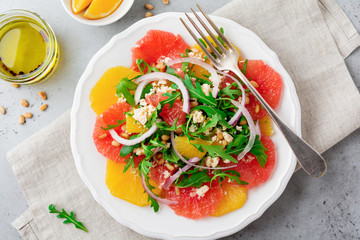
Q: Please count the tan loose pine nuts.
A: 10